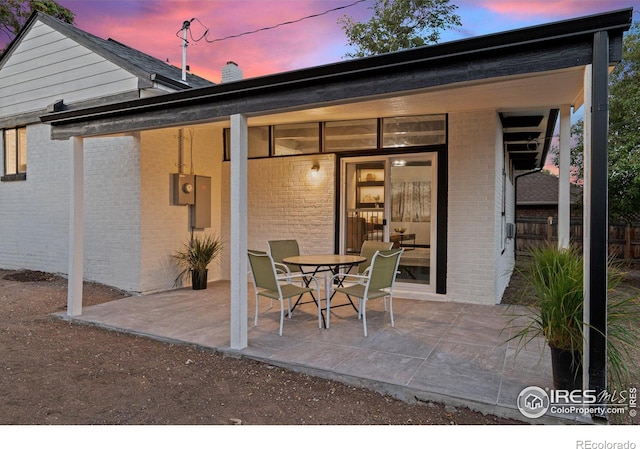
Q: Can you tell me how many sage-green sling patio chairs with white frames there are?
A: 4